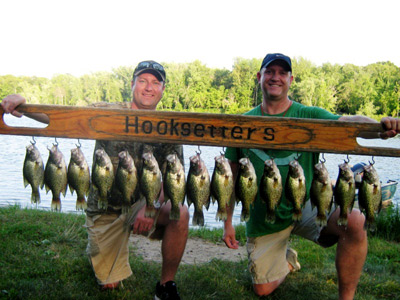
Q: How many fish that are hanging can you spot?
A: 15